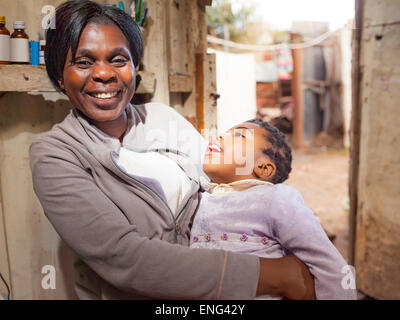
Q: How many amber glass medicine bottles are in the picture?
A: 2